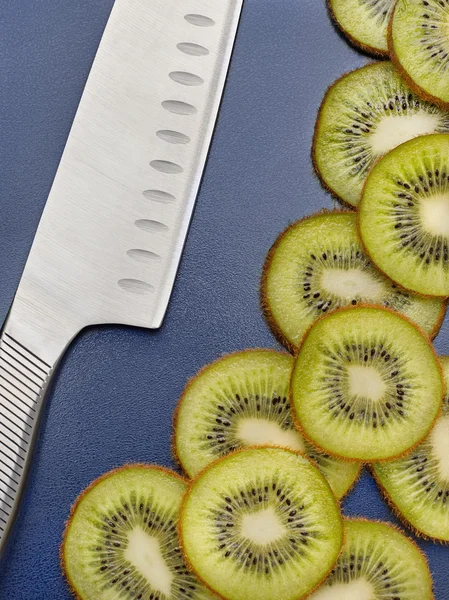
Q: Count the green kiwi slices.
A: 11